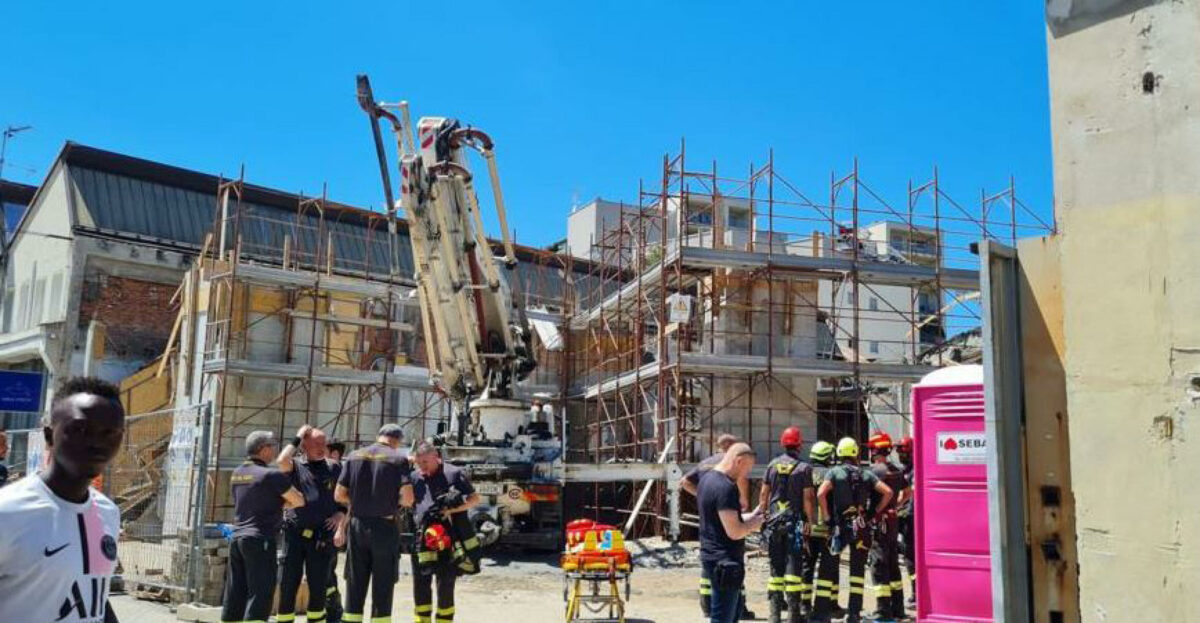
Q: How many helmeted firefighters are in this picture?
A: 5